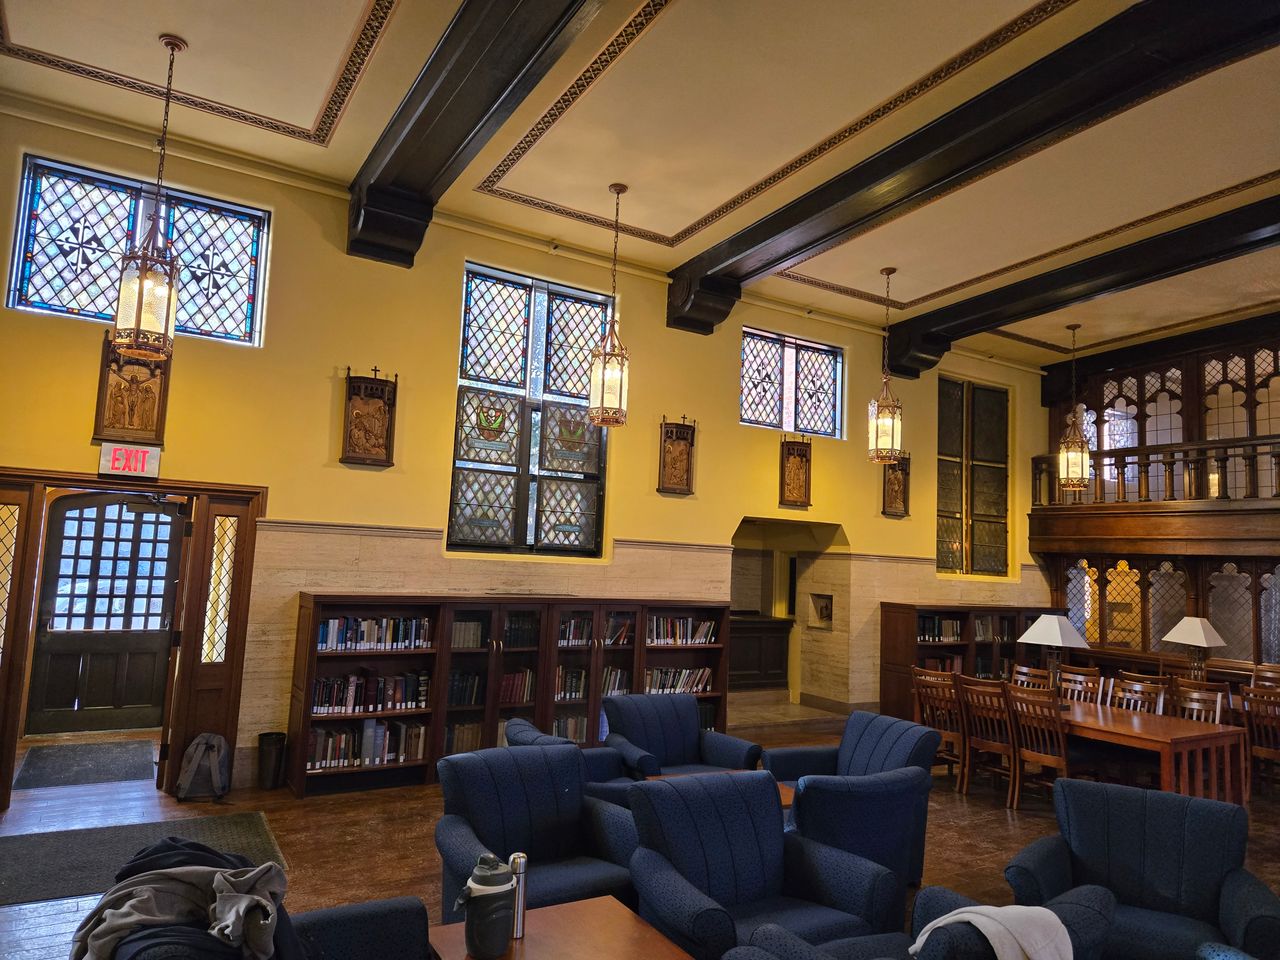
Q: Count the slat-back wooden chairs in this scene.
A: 12